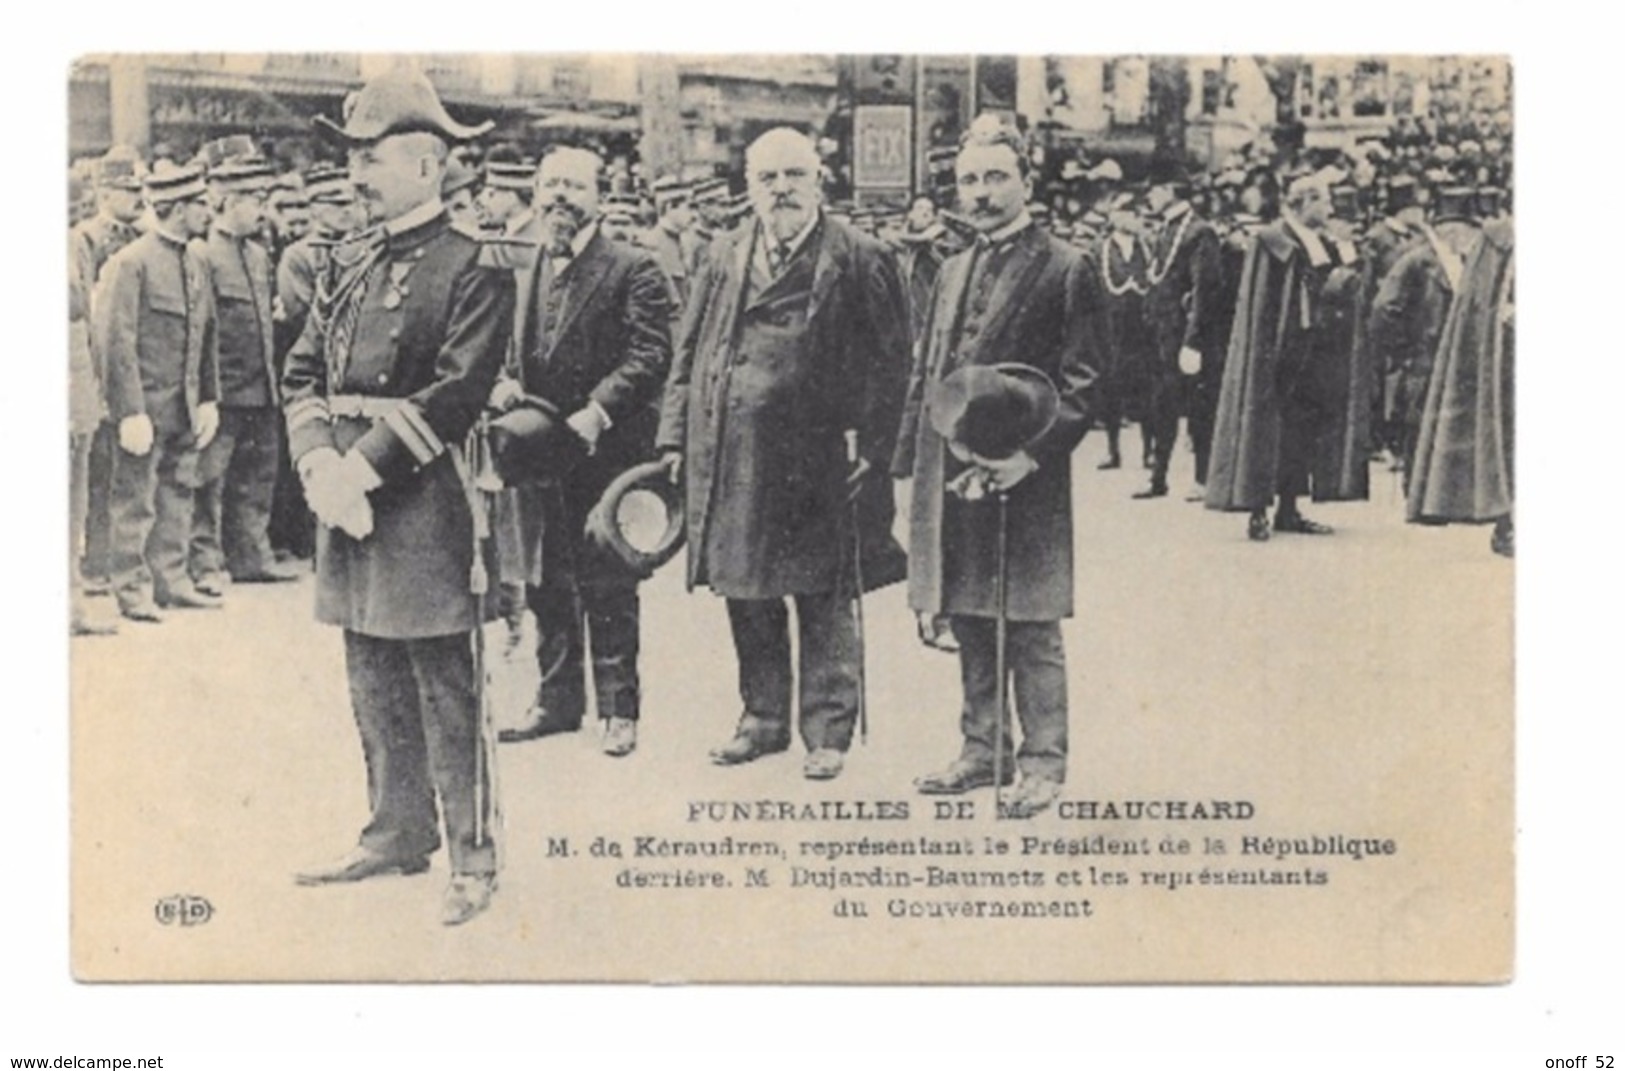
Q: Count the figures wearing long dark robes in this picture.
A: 3